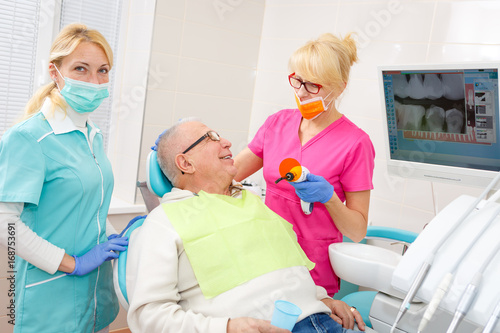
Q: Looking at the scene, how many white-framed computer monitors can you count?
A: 1